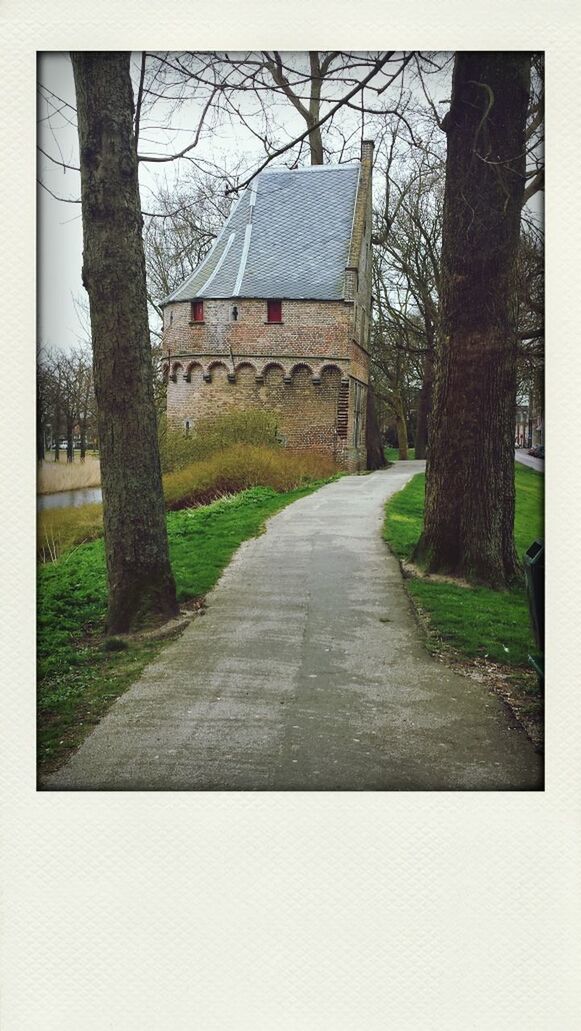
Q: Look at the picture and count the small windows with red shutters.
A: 2